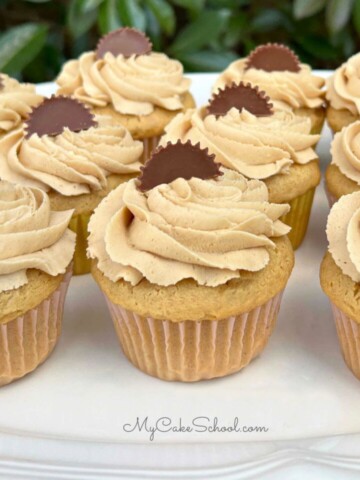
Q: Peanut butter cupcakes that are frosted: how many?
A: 10